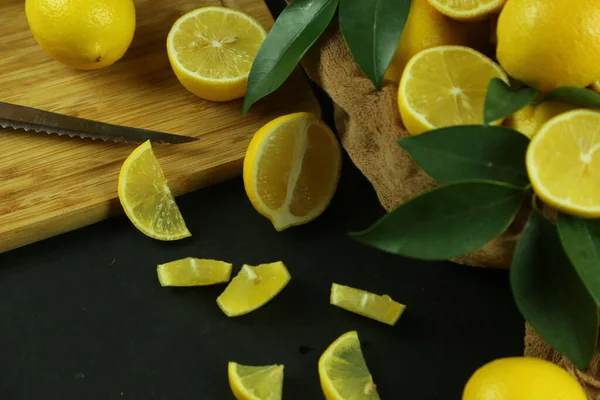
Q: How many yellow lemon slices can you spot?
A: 6